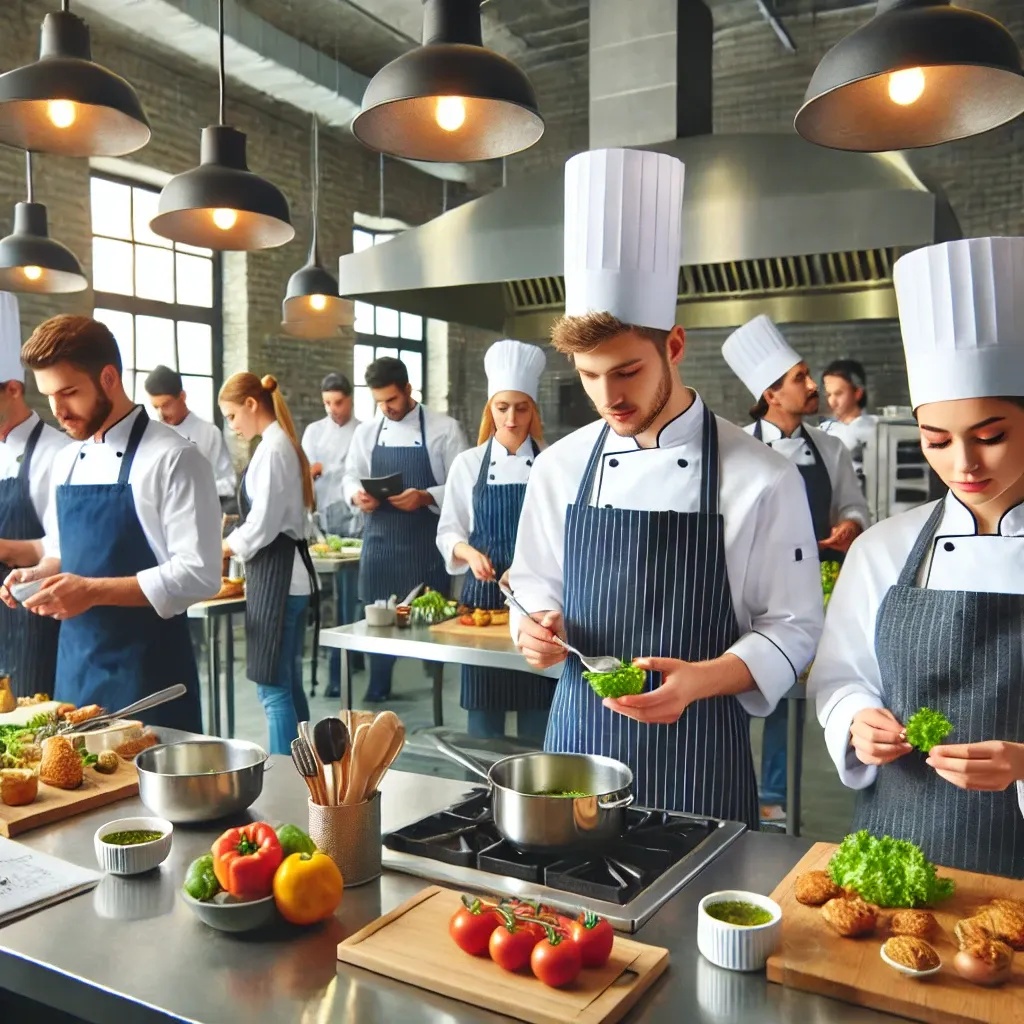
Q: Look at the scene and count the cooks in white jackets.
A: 11